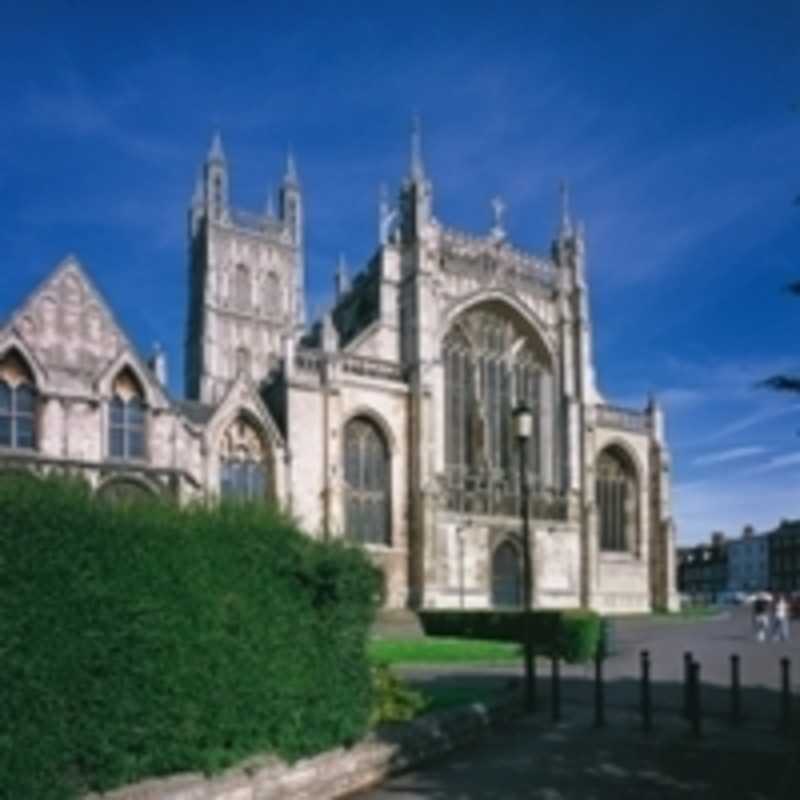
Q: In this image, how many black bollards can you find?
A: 7